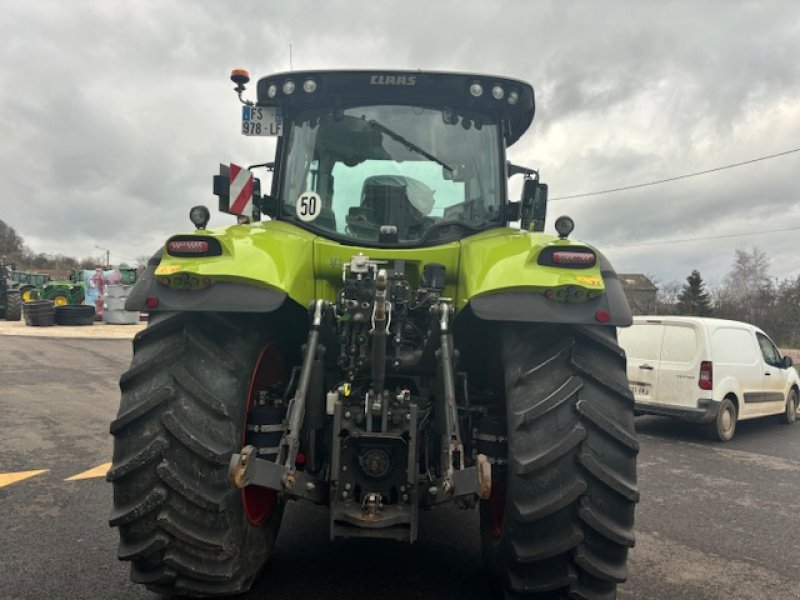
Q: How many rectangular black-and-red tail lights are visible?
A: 2